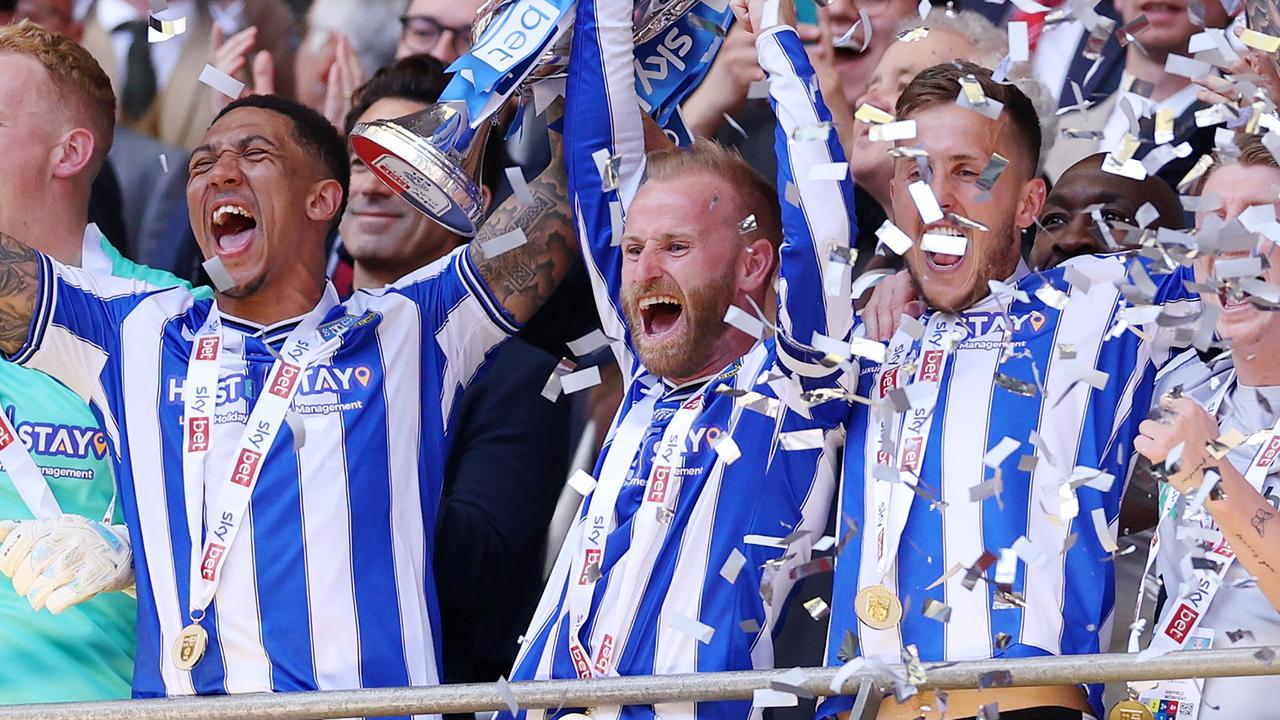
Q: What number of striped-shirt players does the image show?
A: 3